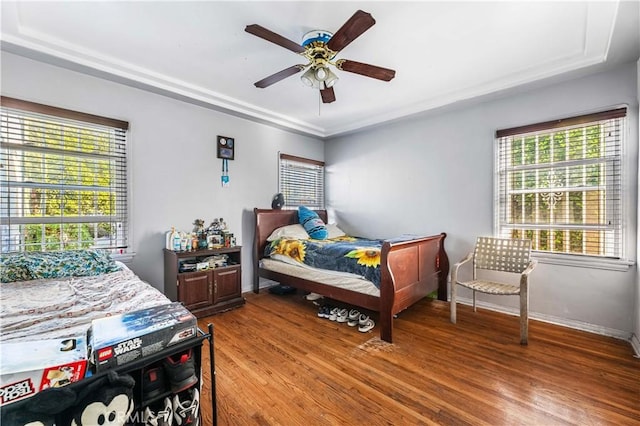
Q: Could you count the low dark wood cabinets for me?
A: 1